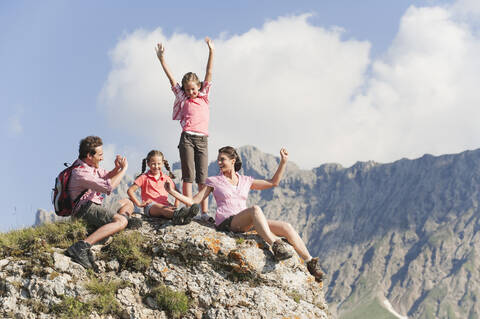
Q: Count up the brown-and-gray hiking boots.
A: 2